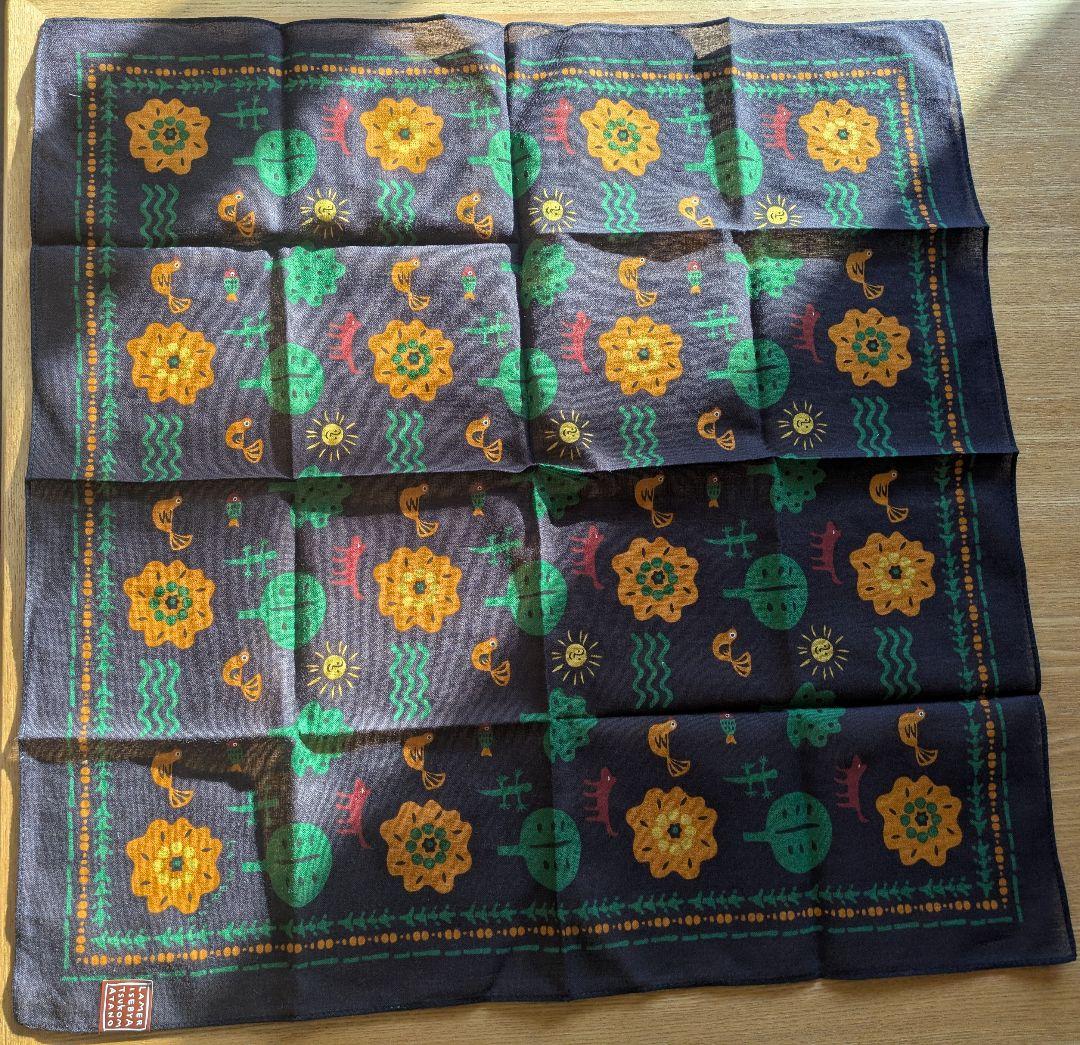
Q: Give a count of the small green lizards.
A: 12